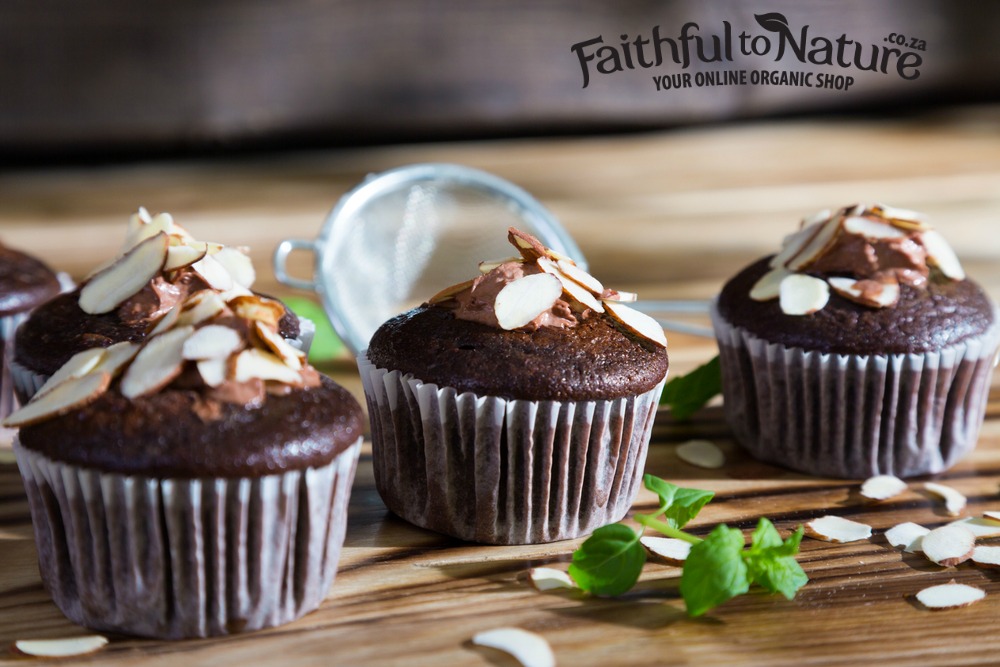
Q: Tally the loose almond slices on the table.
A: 14